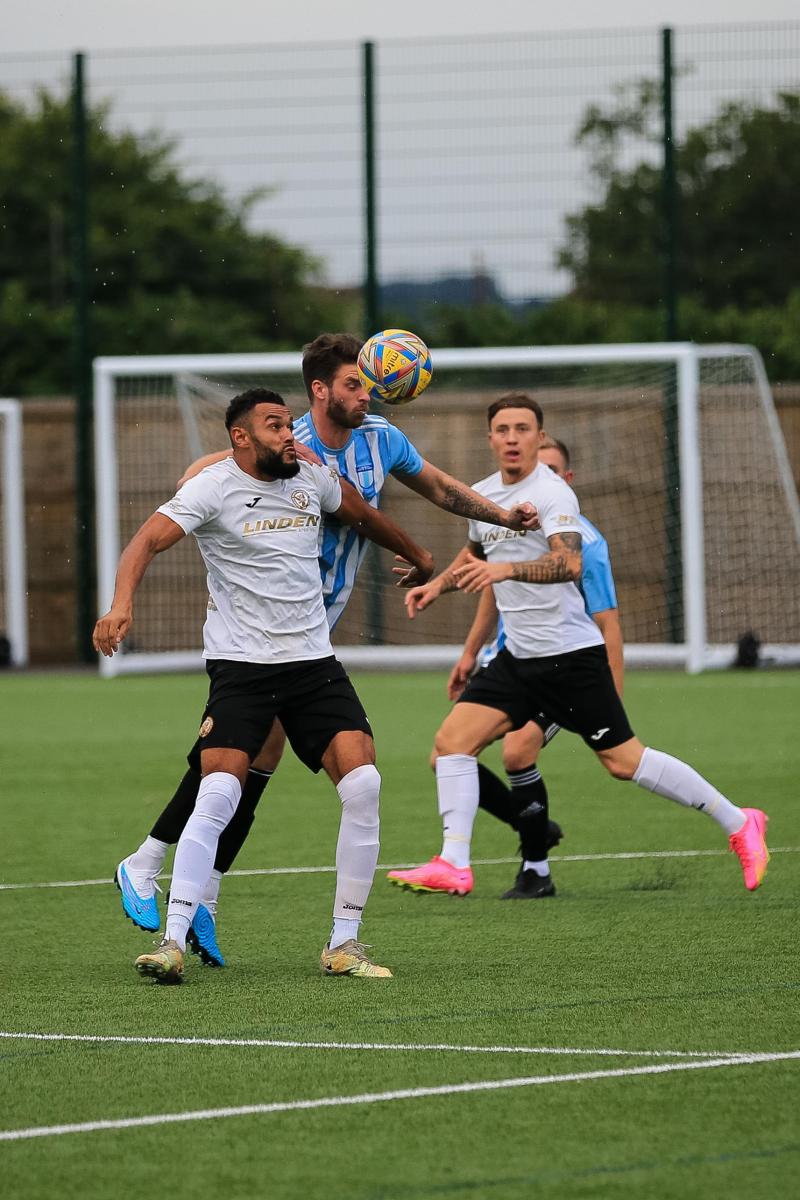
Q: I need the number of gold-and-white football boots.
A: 2